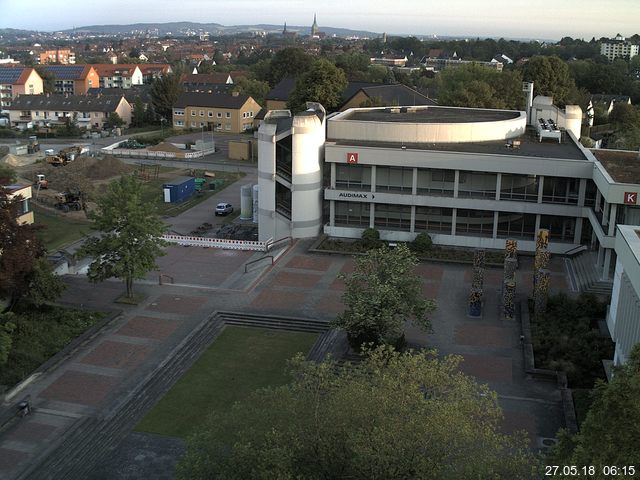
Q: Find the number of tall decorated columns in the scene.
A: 3